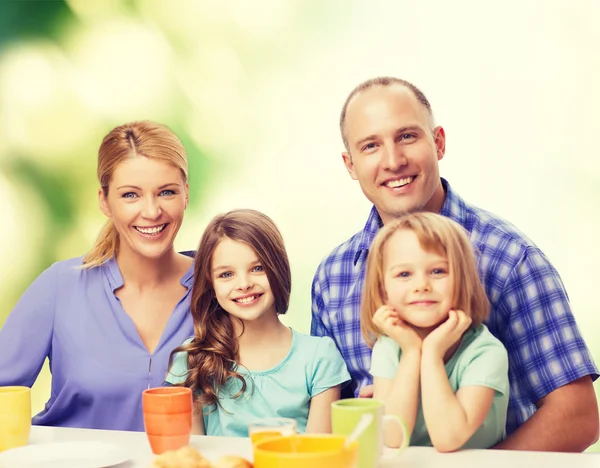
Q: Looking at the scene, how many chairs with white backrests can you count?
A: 0